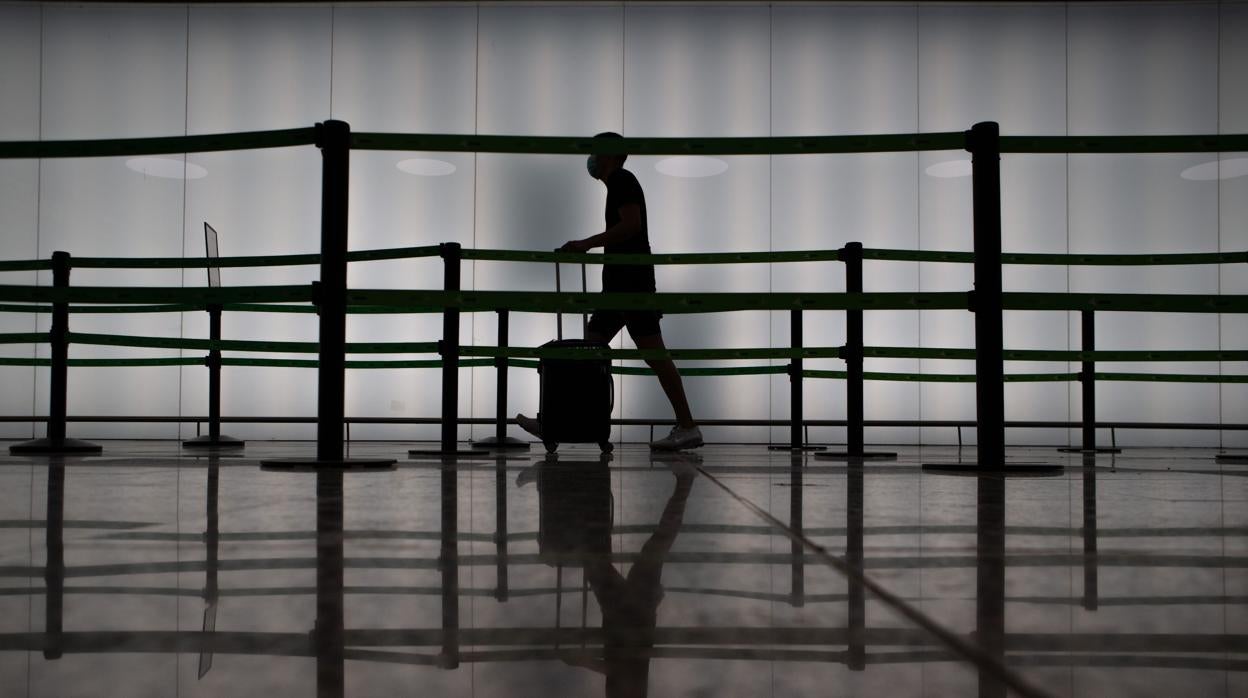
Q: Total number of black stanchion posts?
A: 9